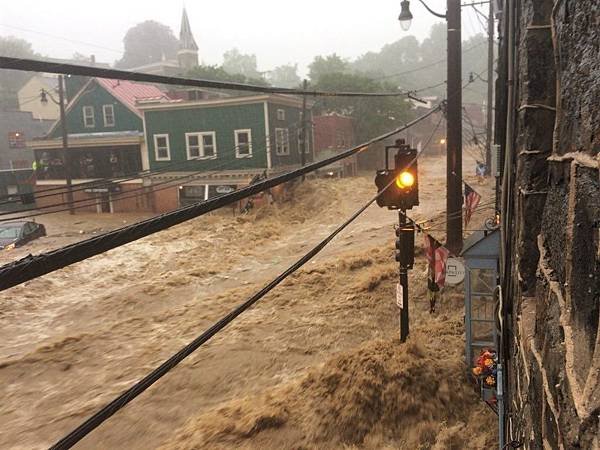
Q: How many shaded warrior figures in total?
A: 0